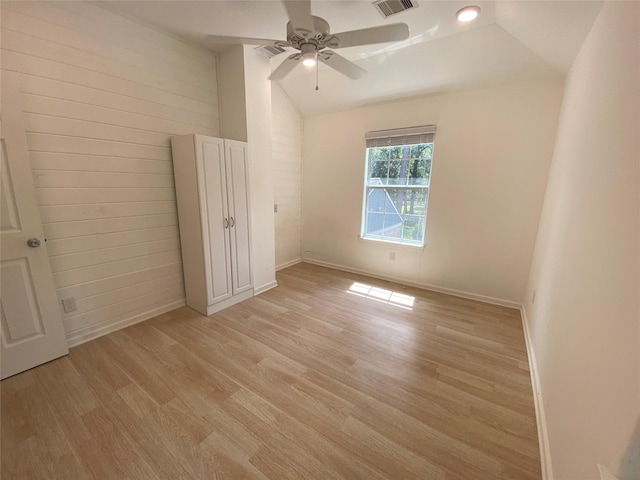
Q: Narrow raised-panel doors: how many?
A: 2